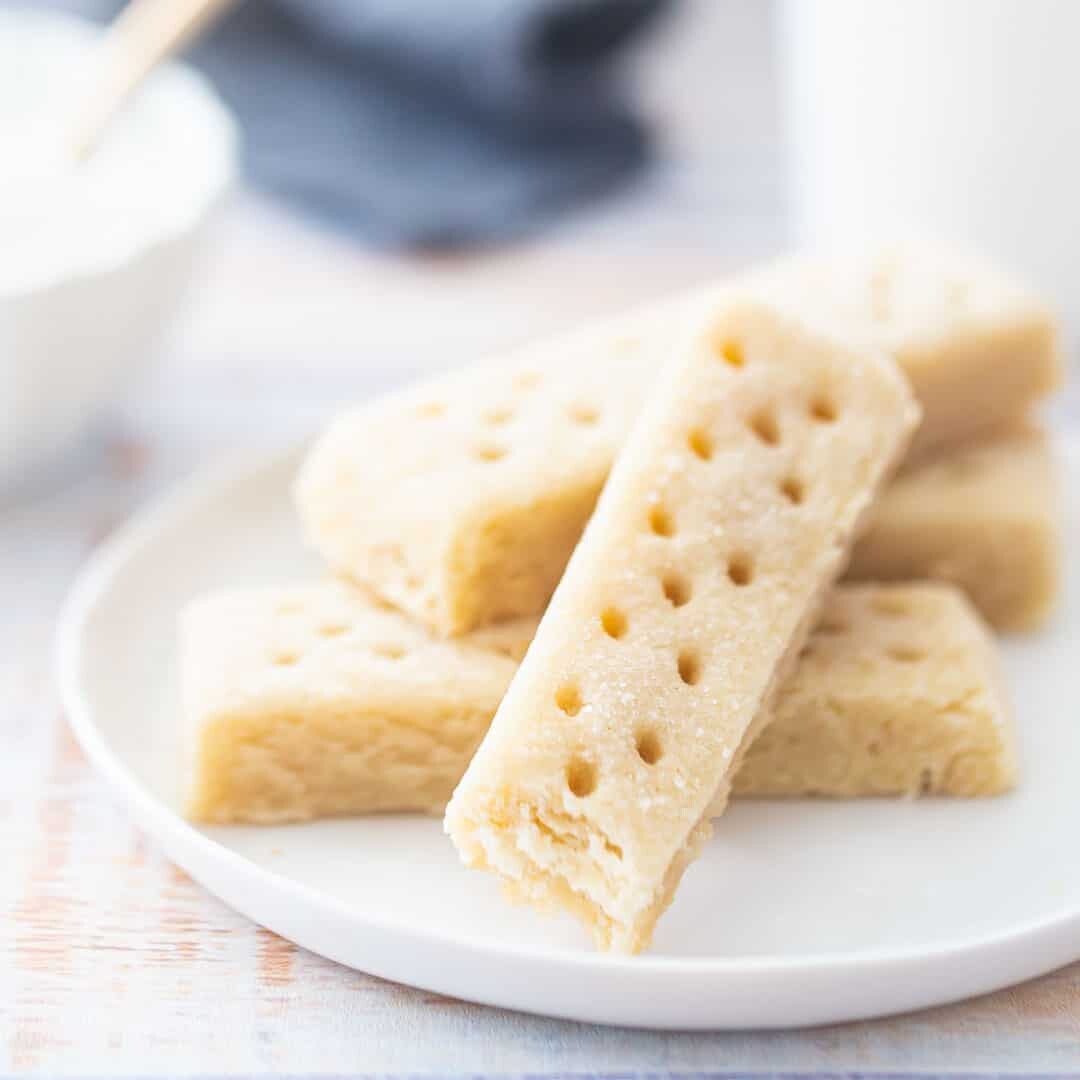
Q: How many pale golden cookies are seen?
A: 4